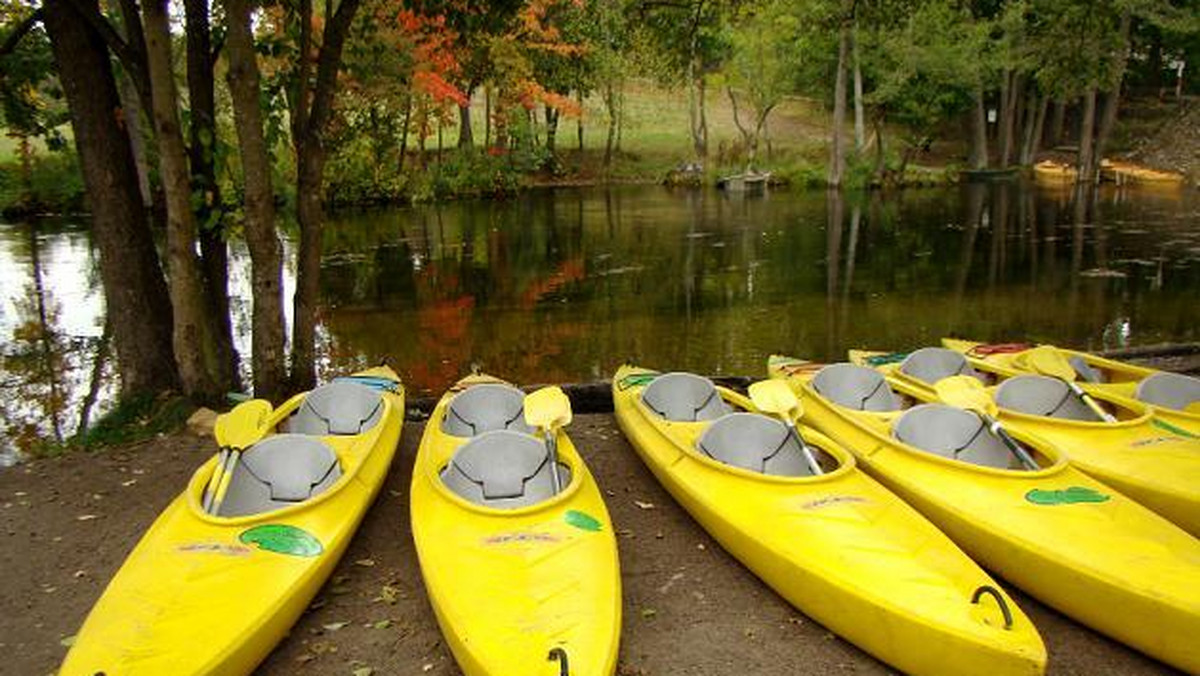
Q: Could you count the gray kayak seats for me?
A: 12